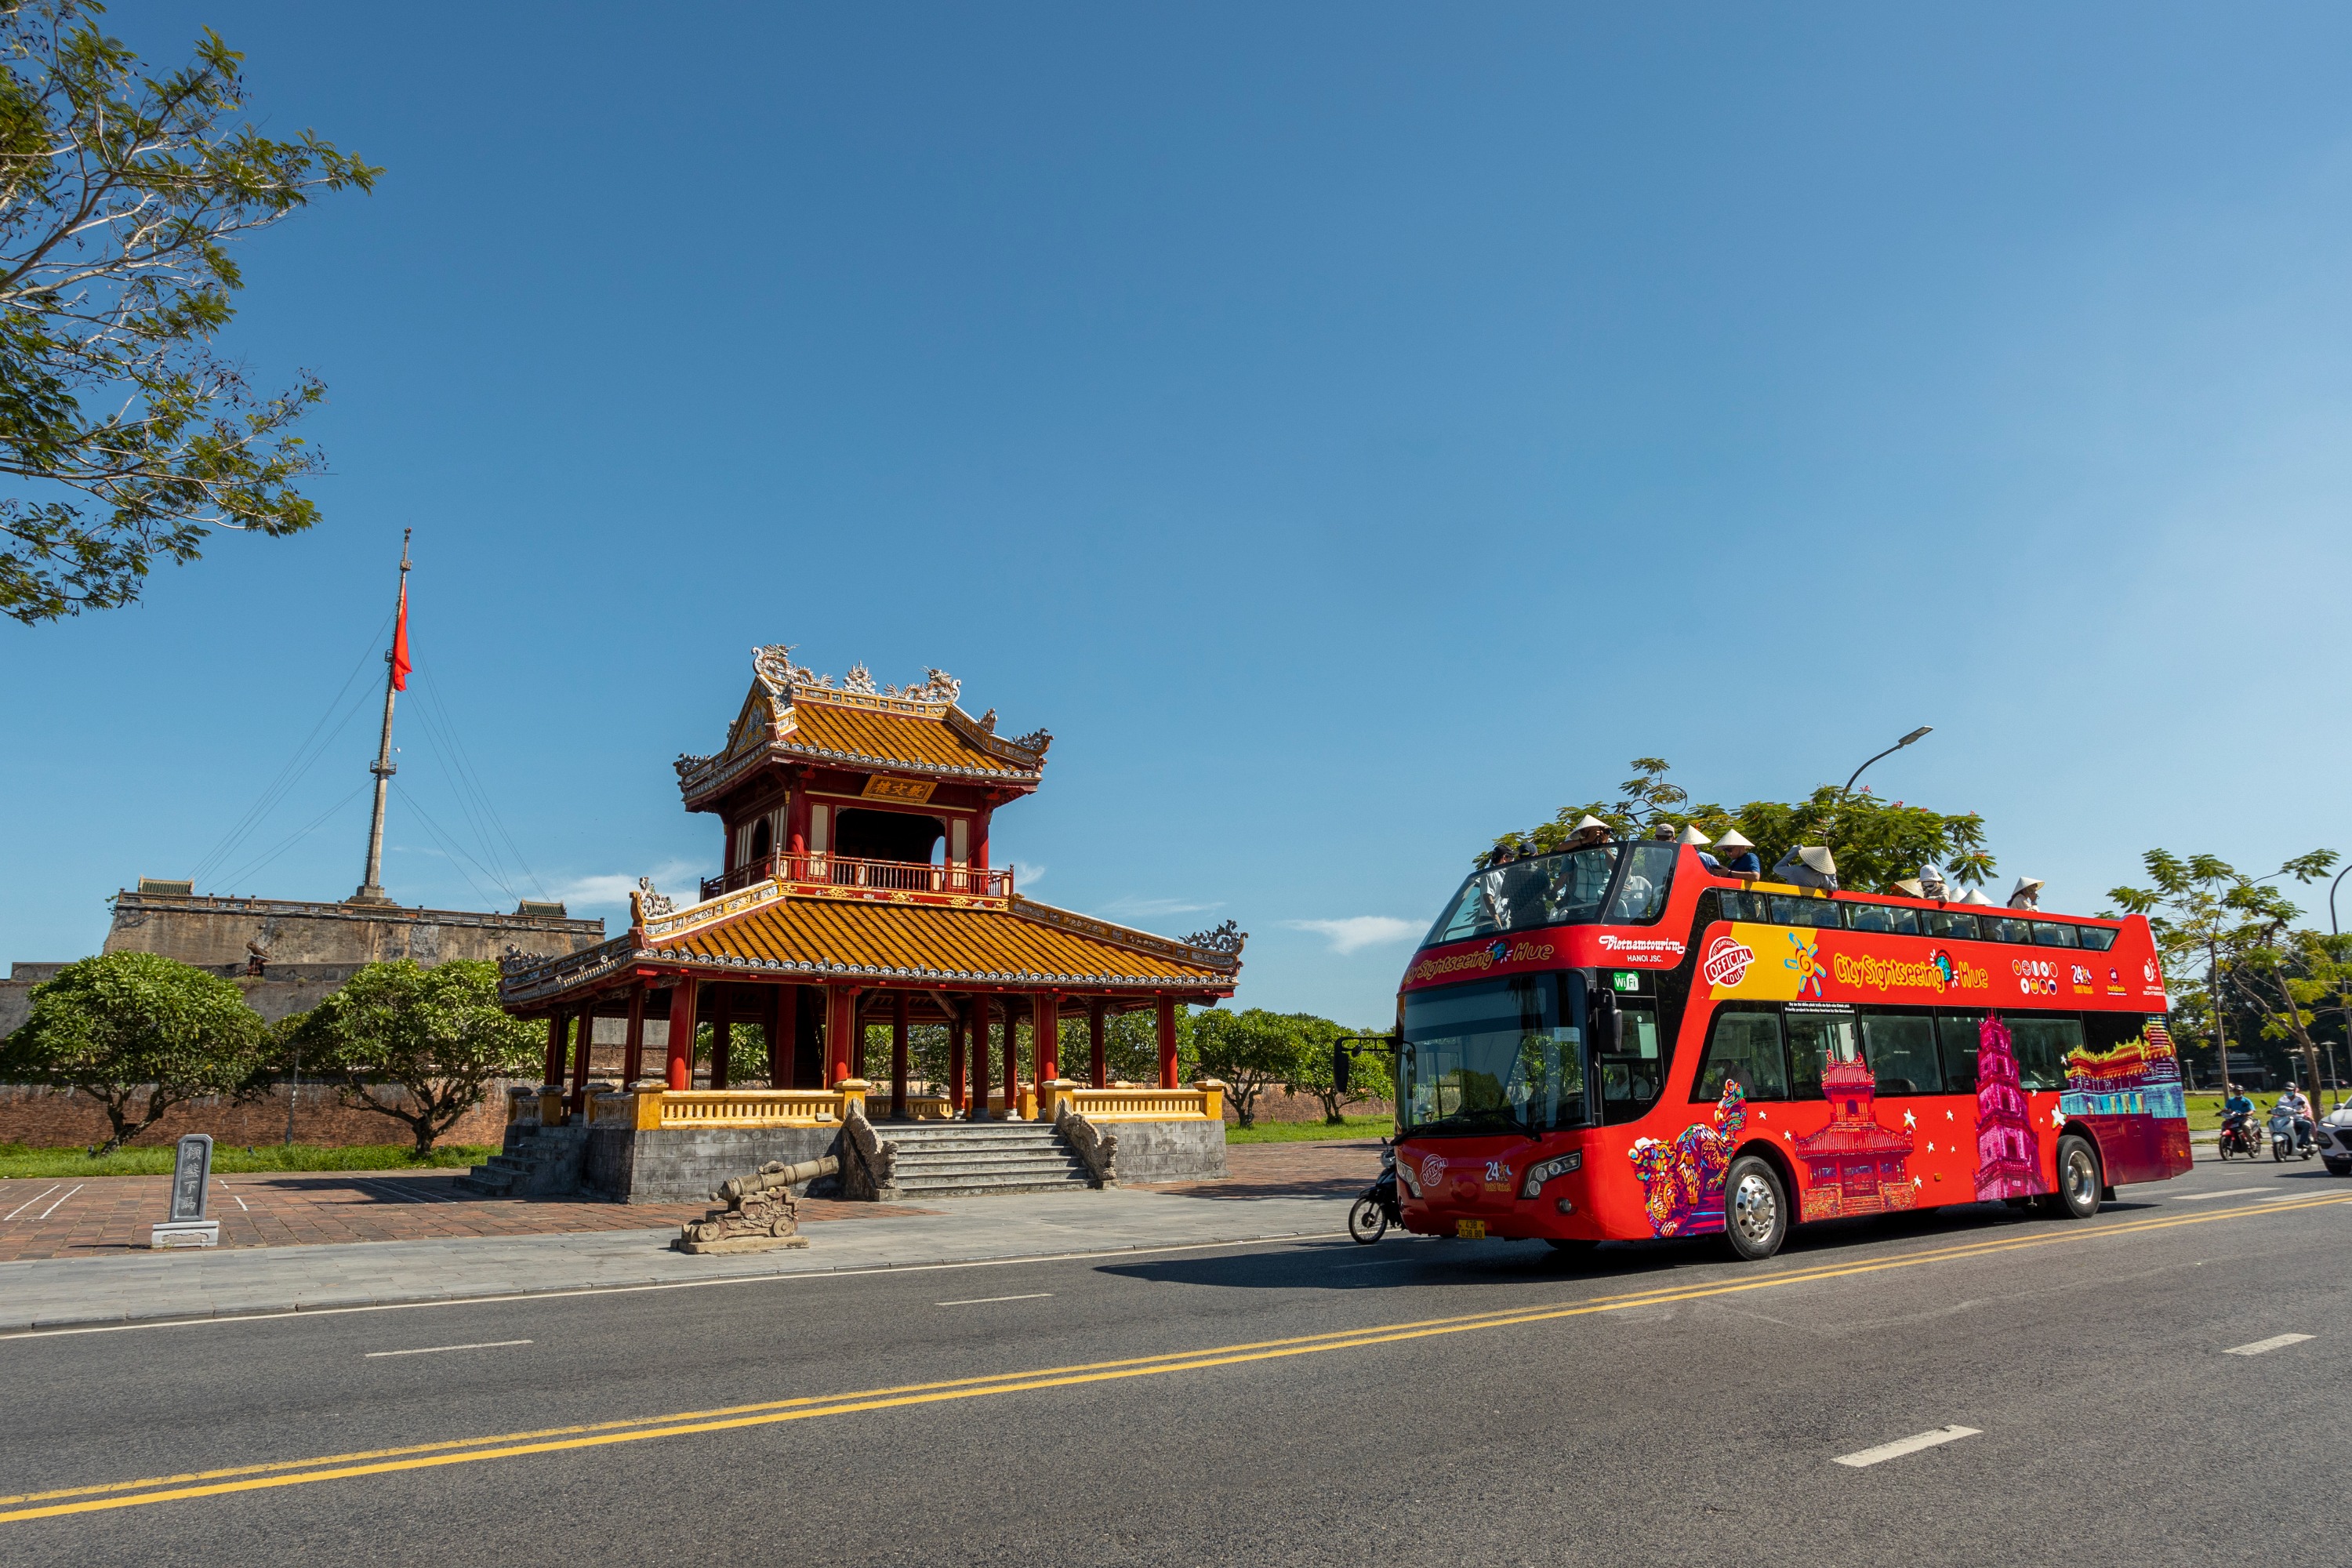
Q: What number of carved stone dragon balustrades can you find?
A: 2